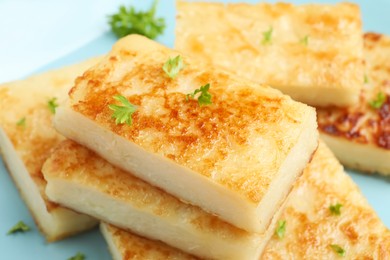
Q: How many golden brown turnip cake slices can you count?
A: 6